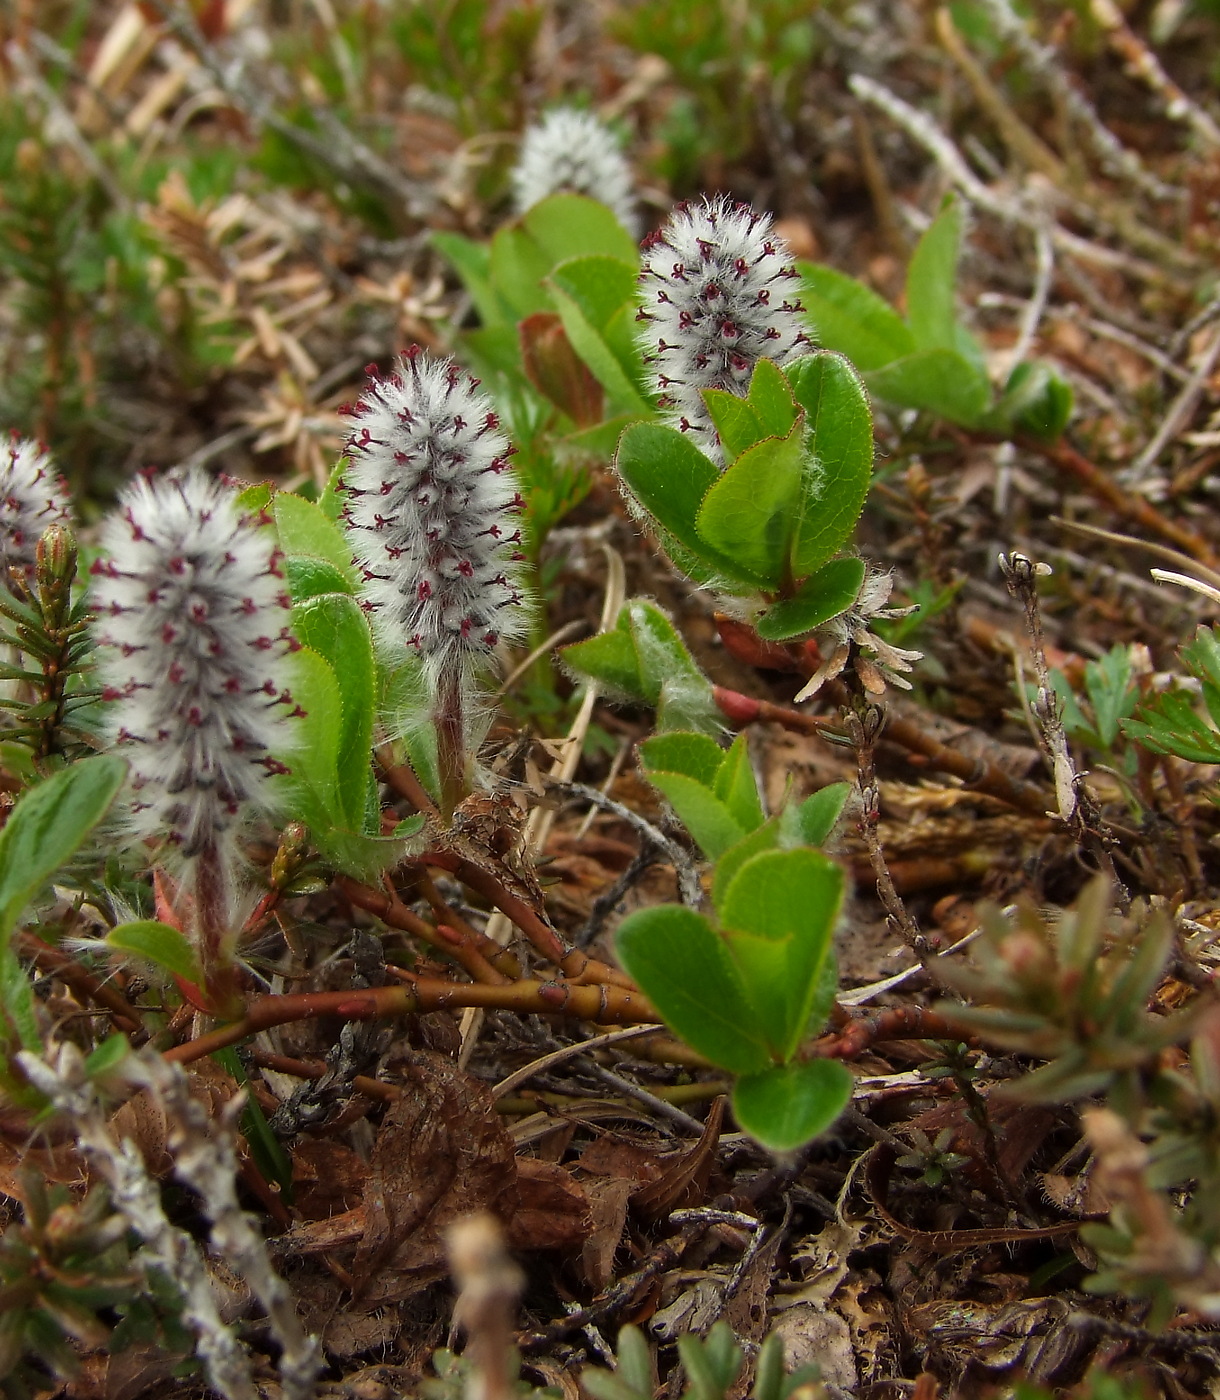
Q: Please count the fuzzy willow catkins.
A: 5